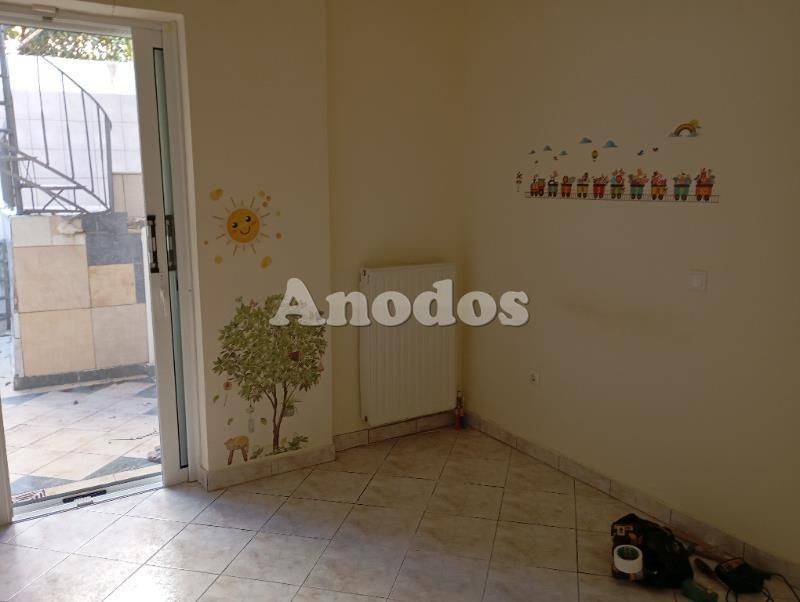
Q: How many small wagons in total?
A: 9